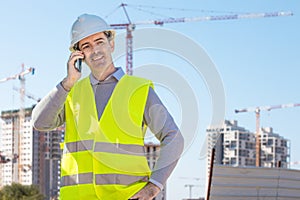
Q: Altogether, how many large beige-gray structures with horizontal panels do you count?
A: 1